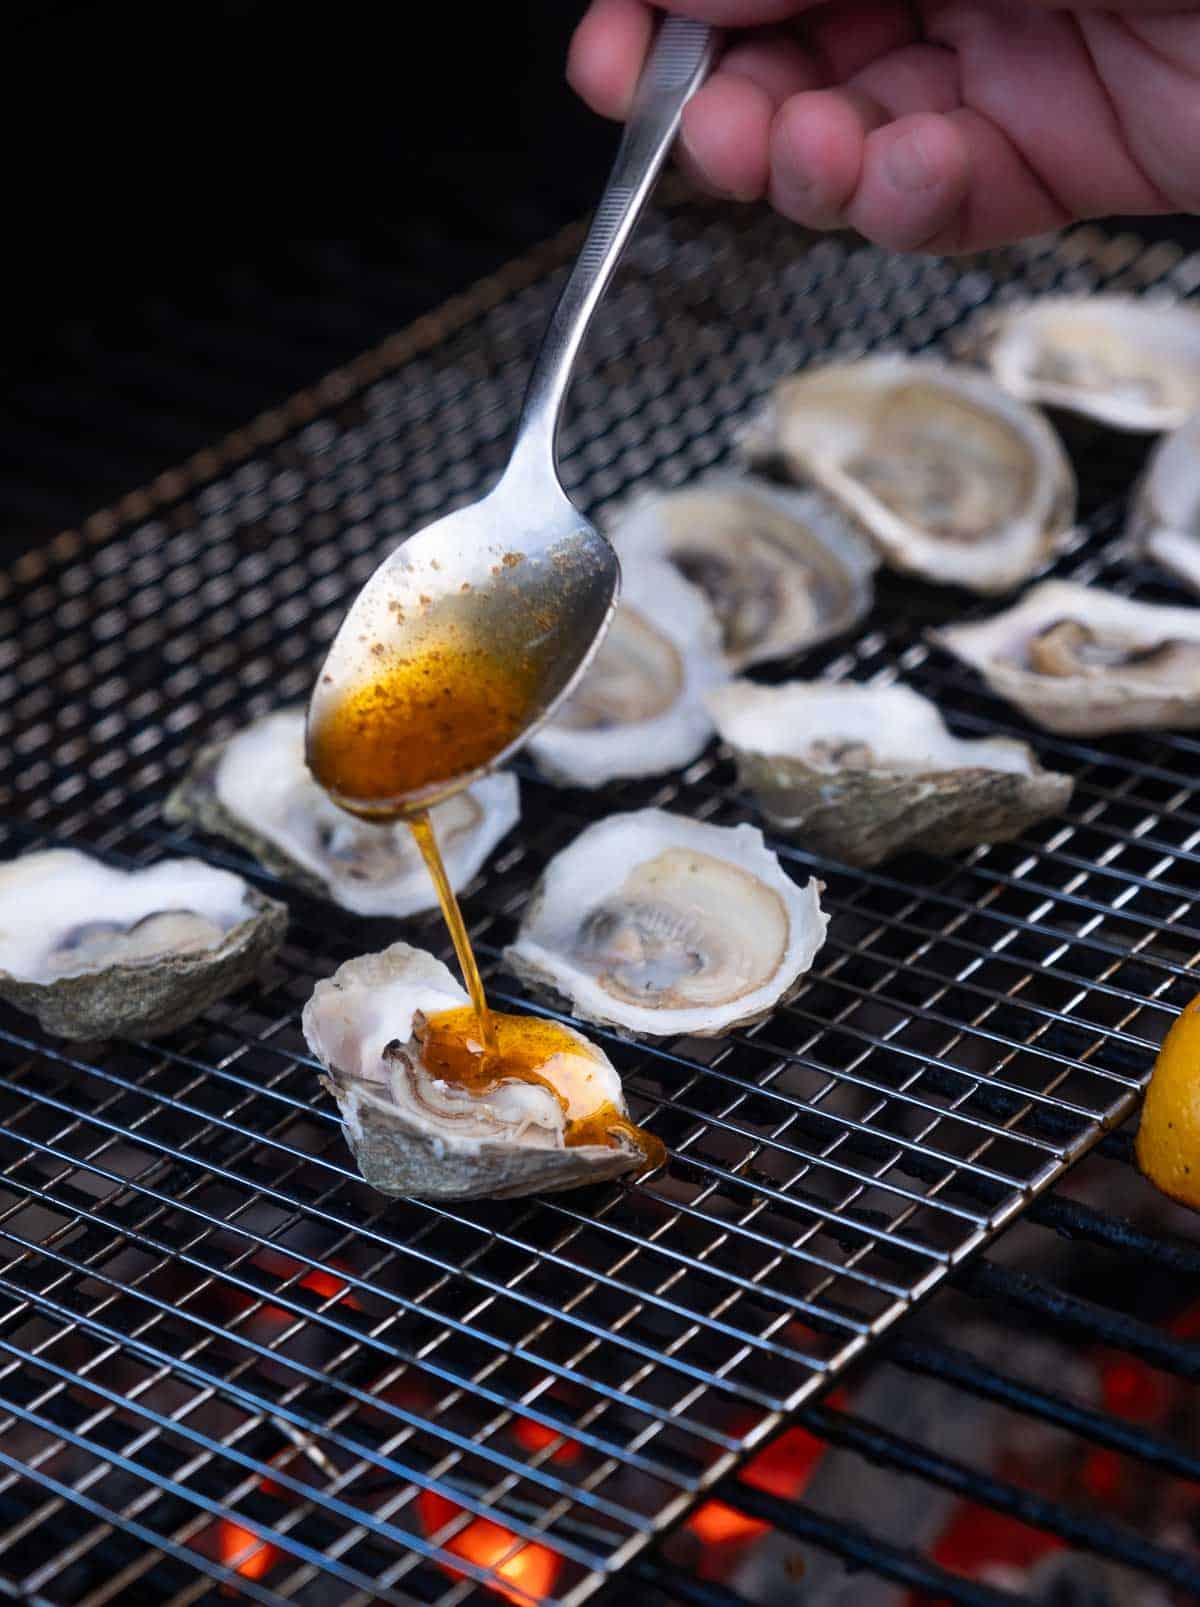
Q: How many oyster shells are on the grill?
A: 11